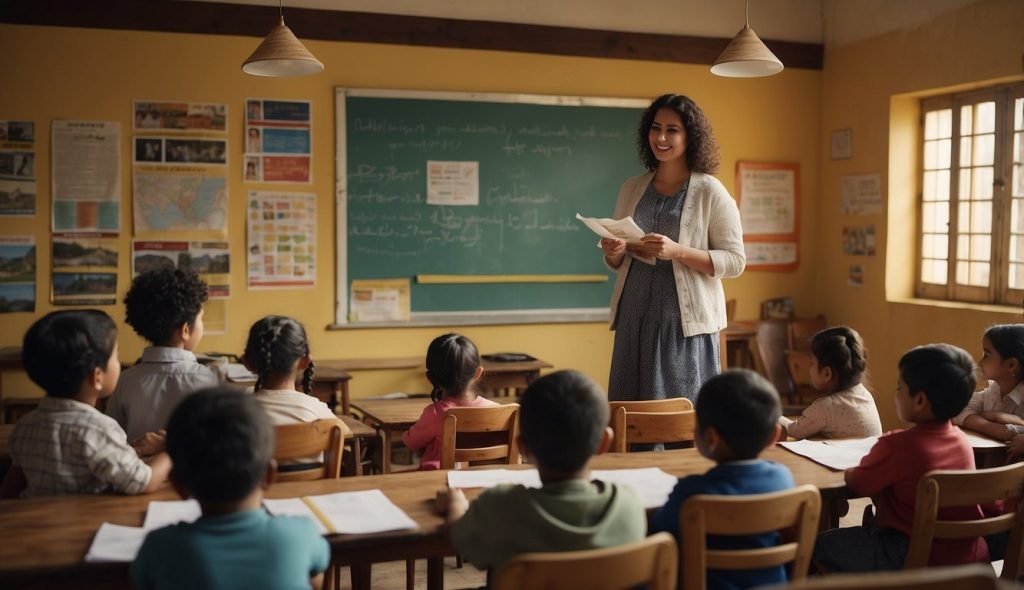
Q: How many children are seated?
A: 10